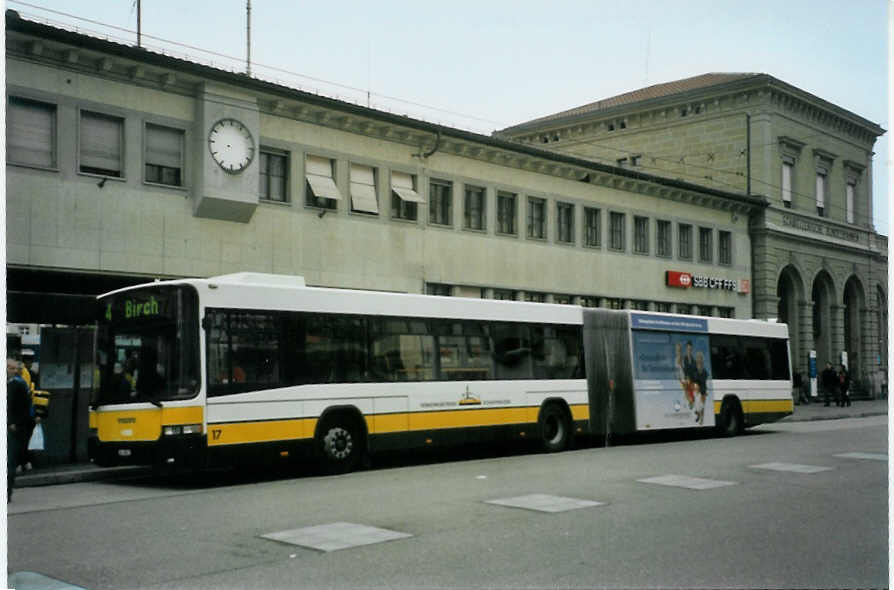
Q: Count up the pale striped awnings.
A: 3